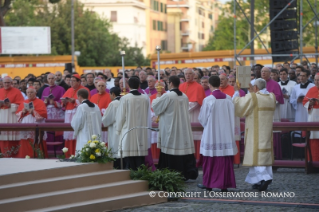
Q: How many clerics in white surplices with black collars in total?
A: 6